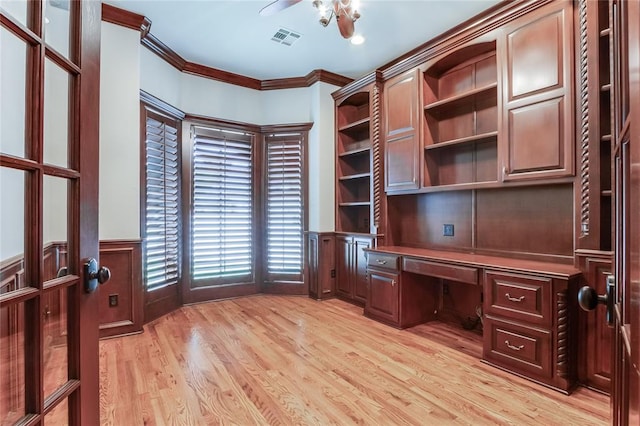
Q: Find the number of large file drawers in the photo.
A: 2